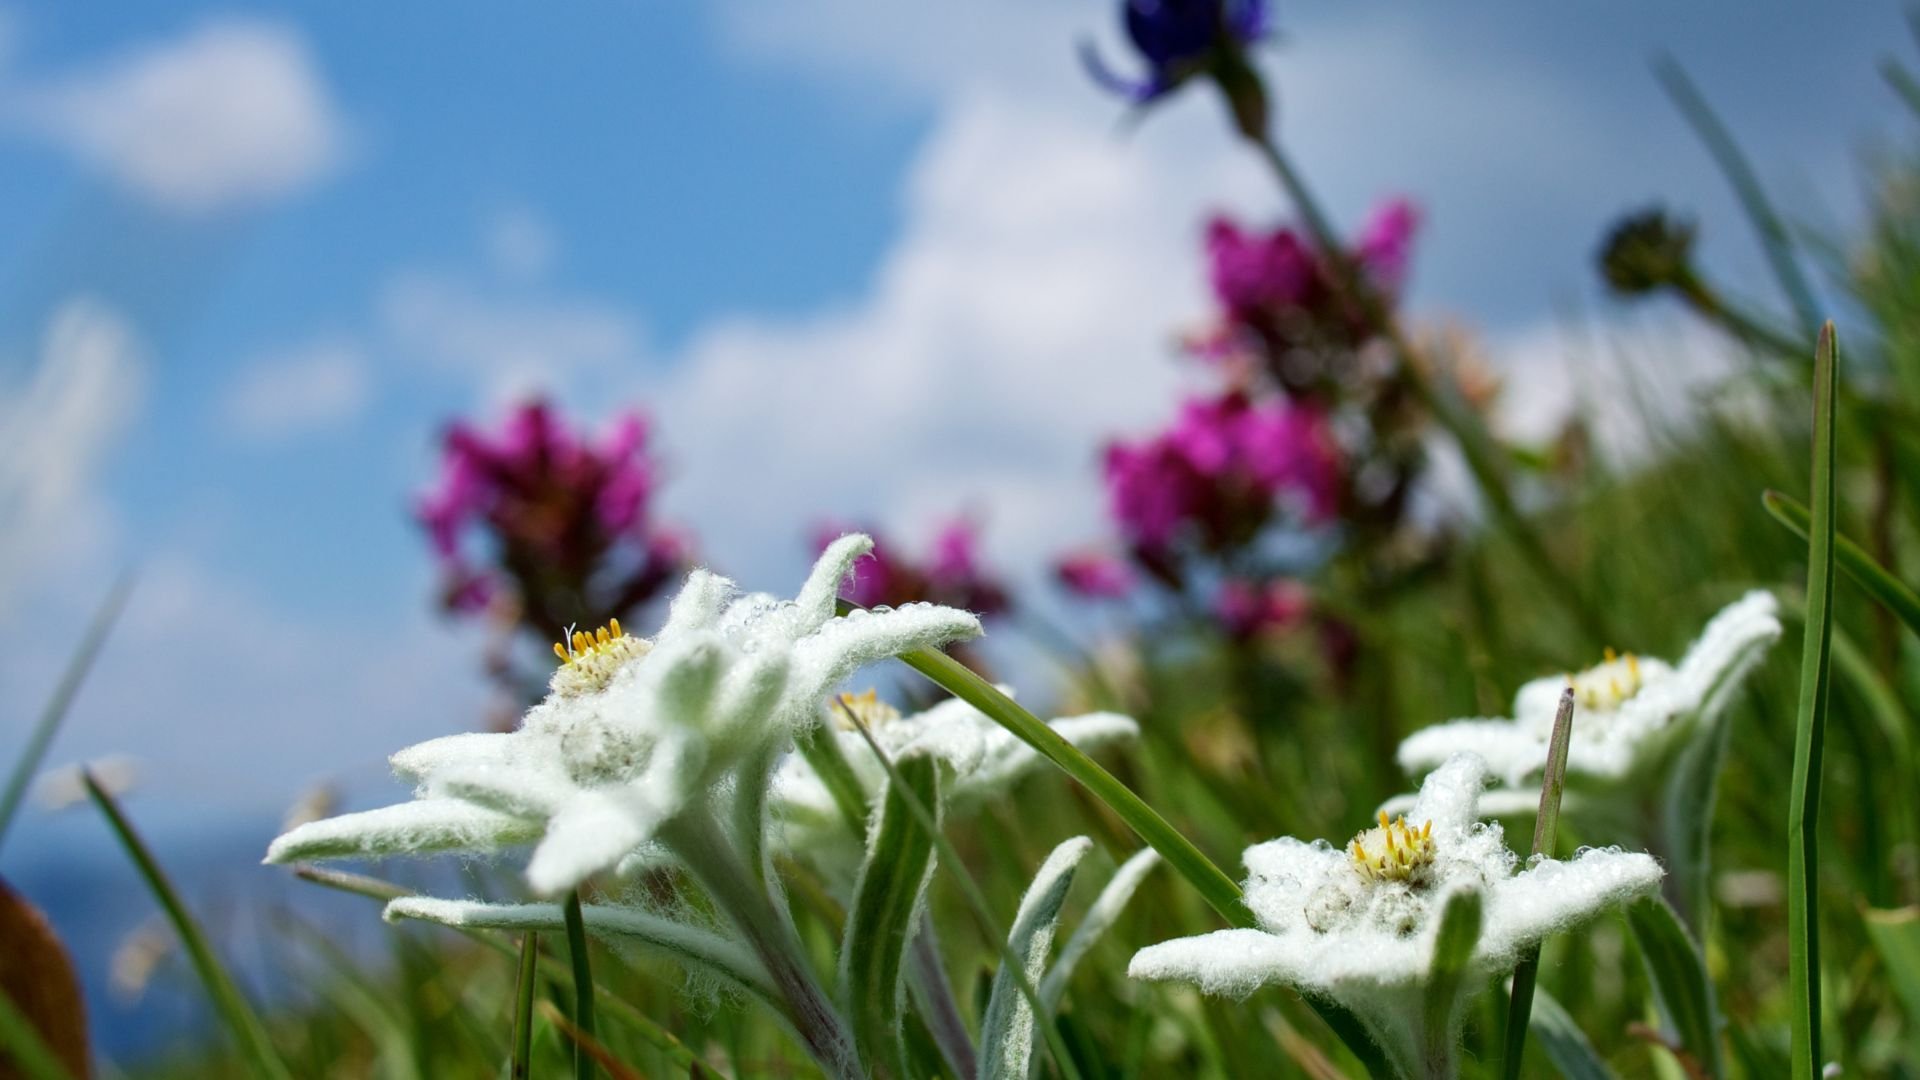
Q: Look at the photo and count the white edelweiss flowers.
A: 4